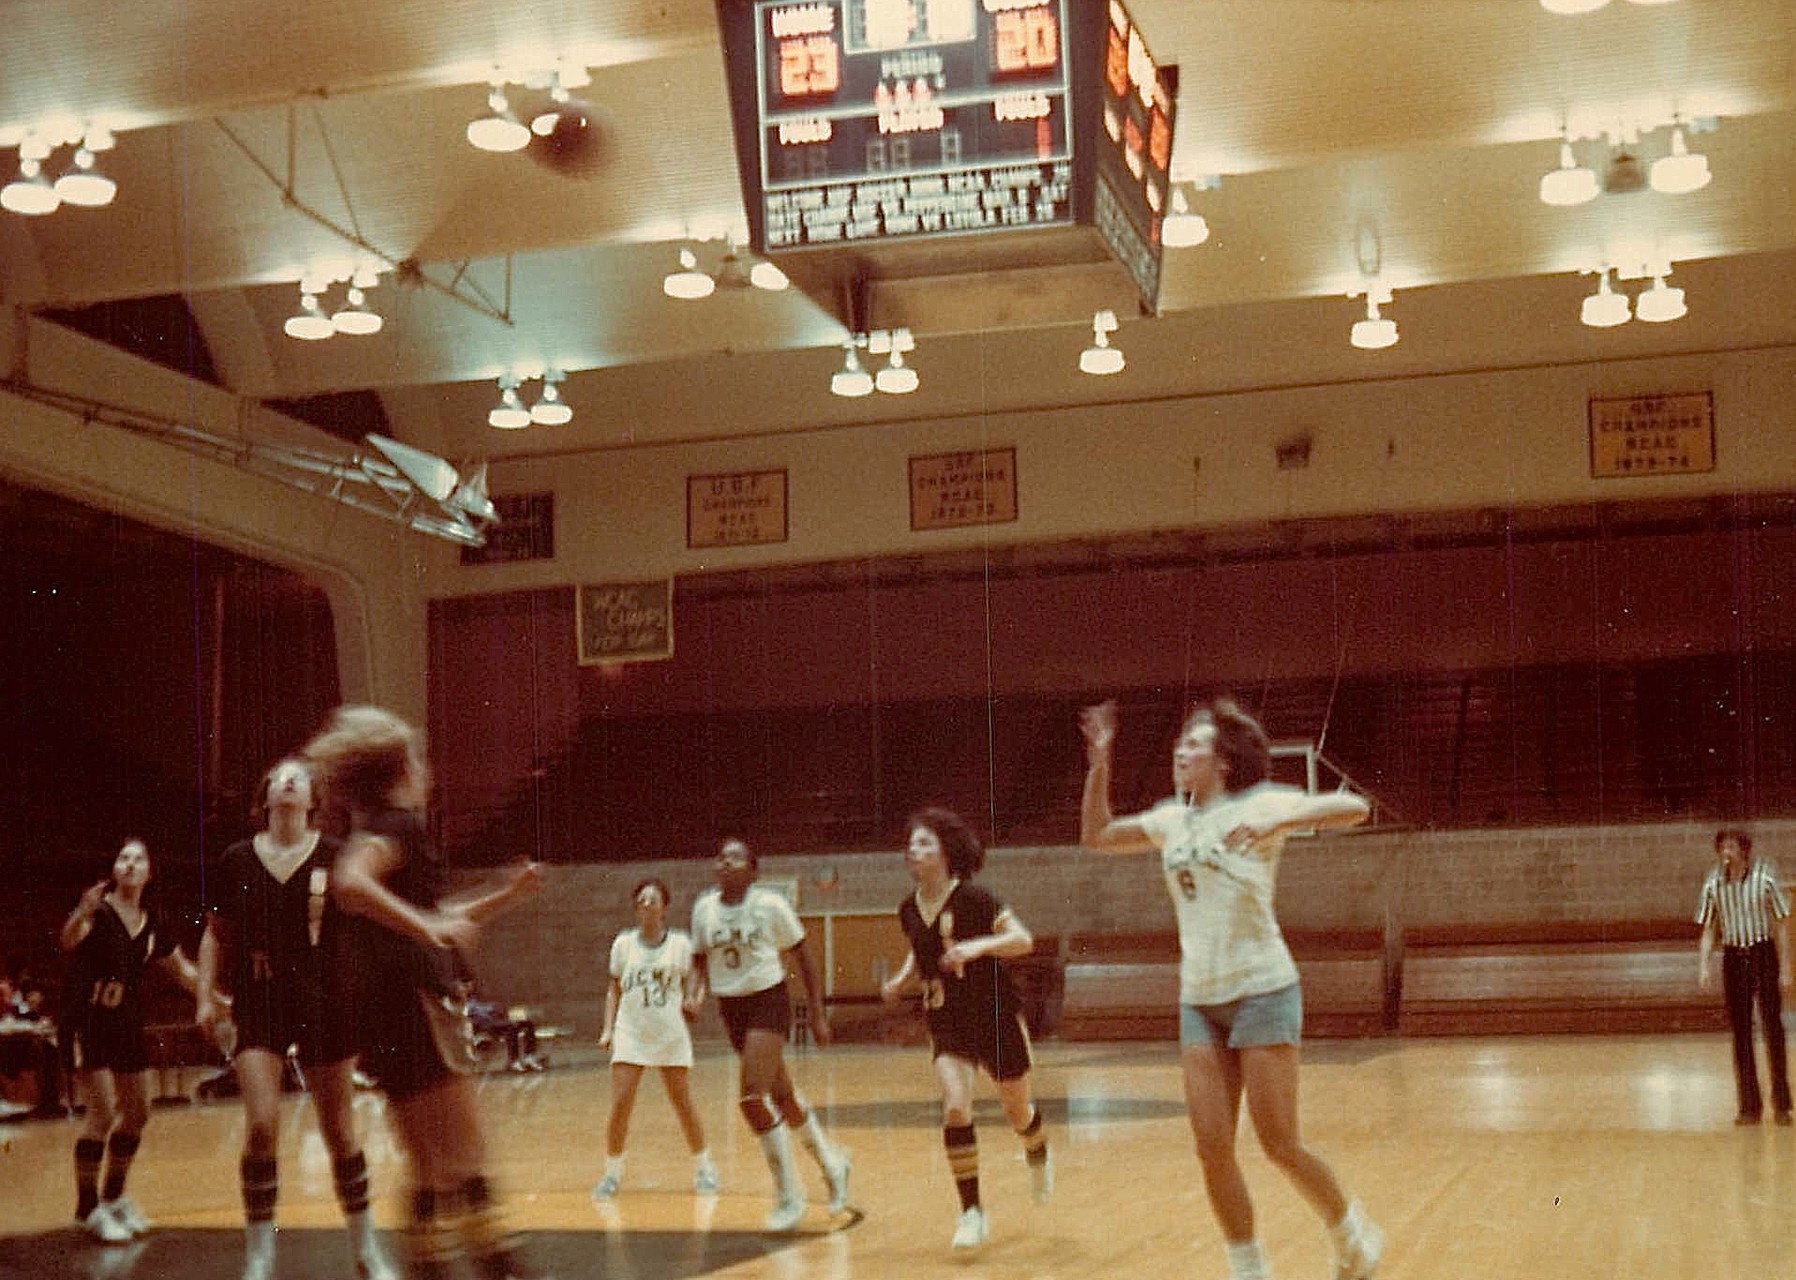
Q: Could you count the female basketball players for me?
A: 7